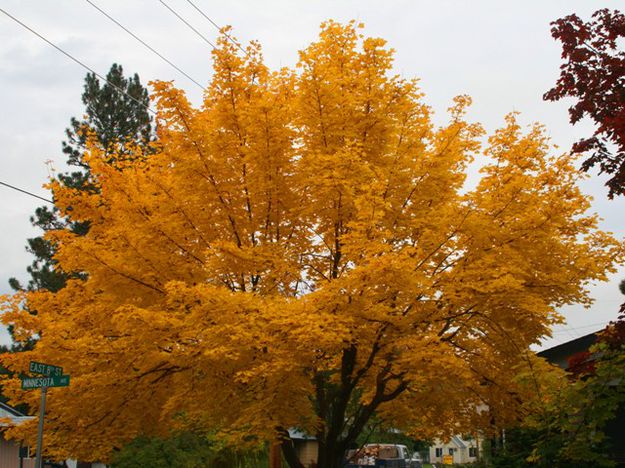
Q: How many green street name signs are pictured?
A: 2